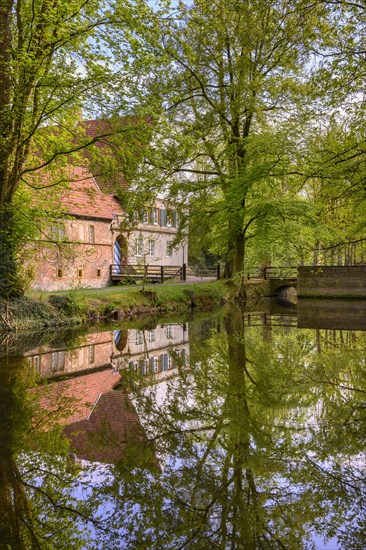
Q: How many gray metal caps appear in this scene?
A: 0